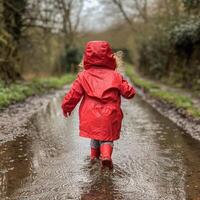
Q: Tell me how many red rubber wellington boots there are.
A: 2